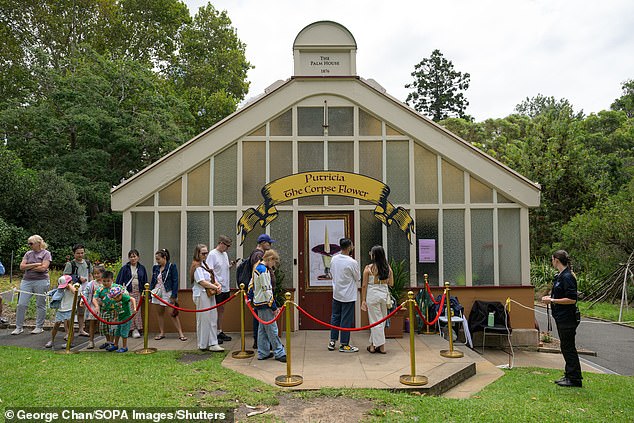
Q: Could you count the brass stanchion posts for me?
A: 7